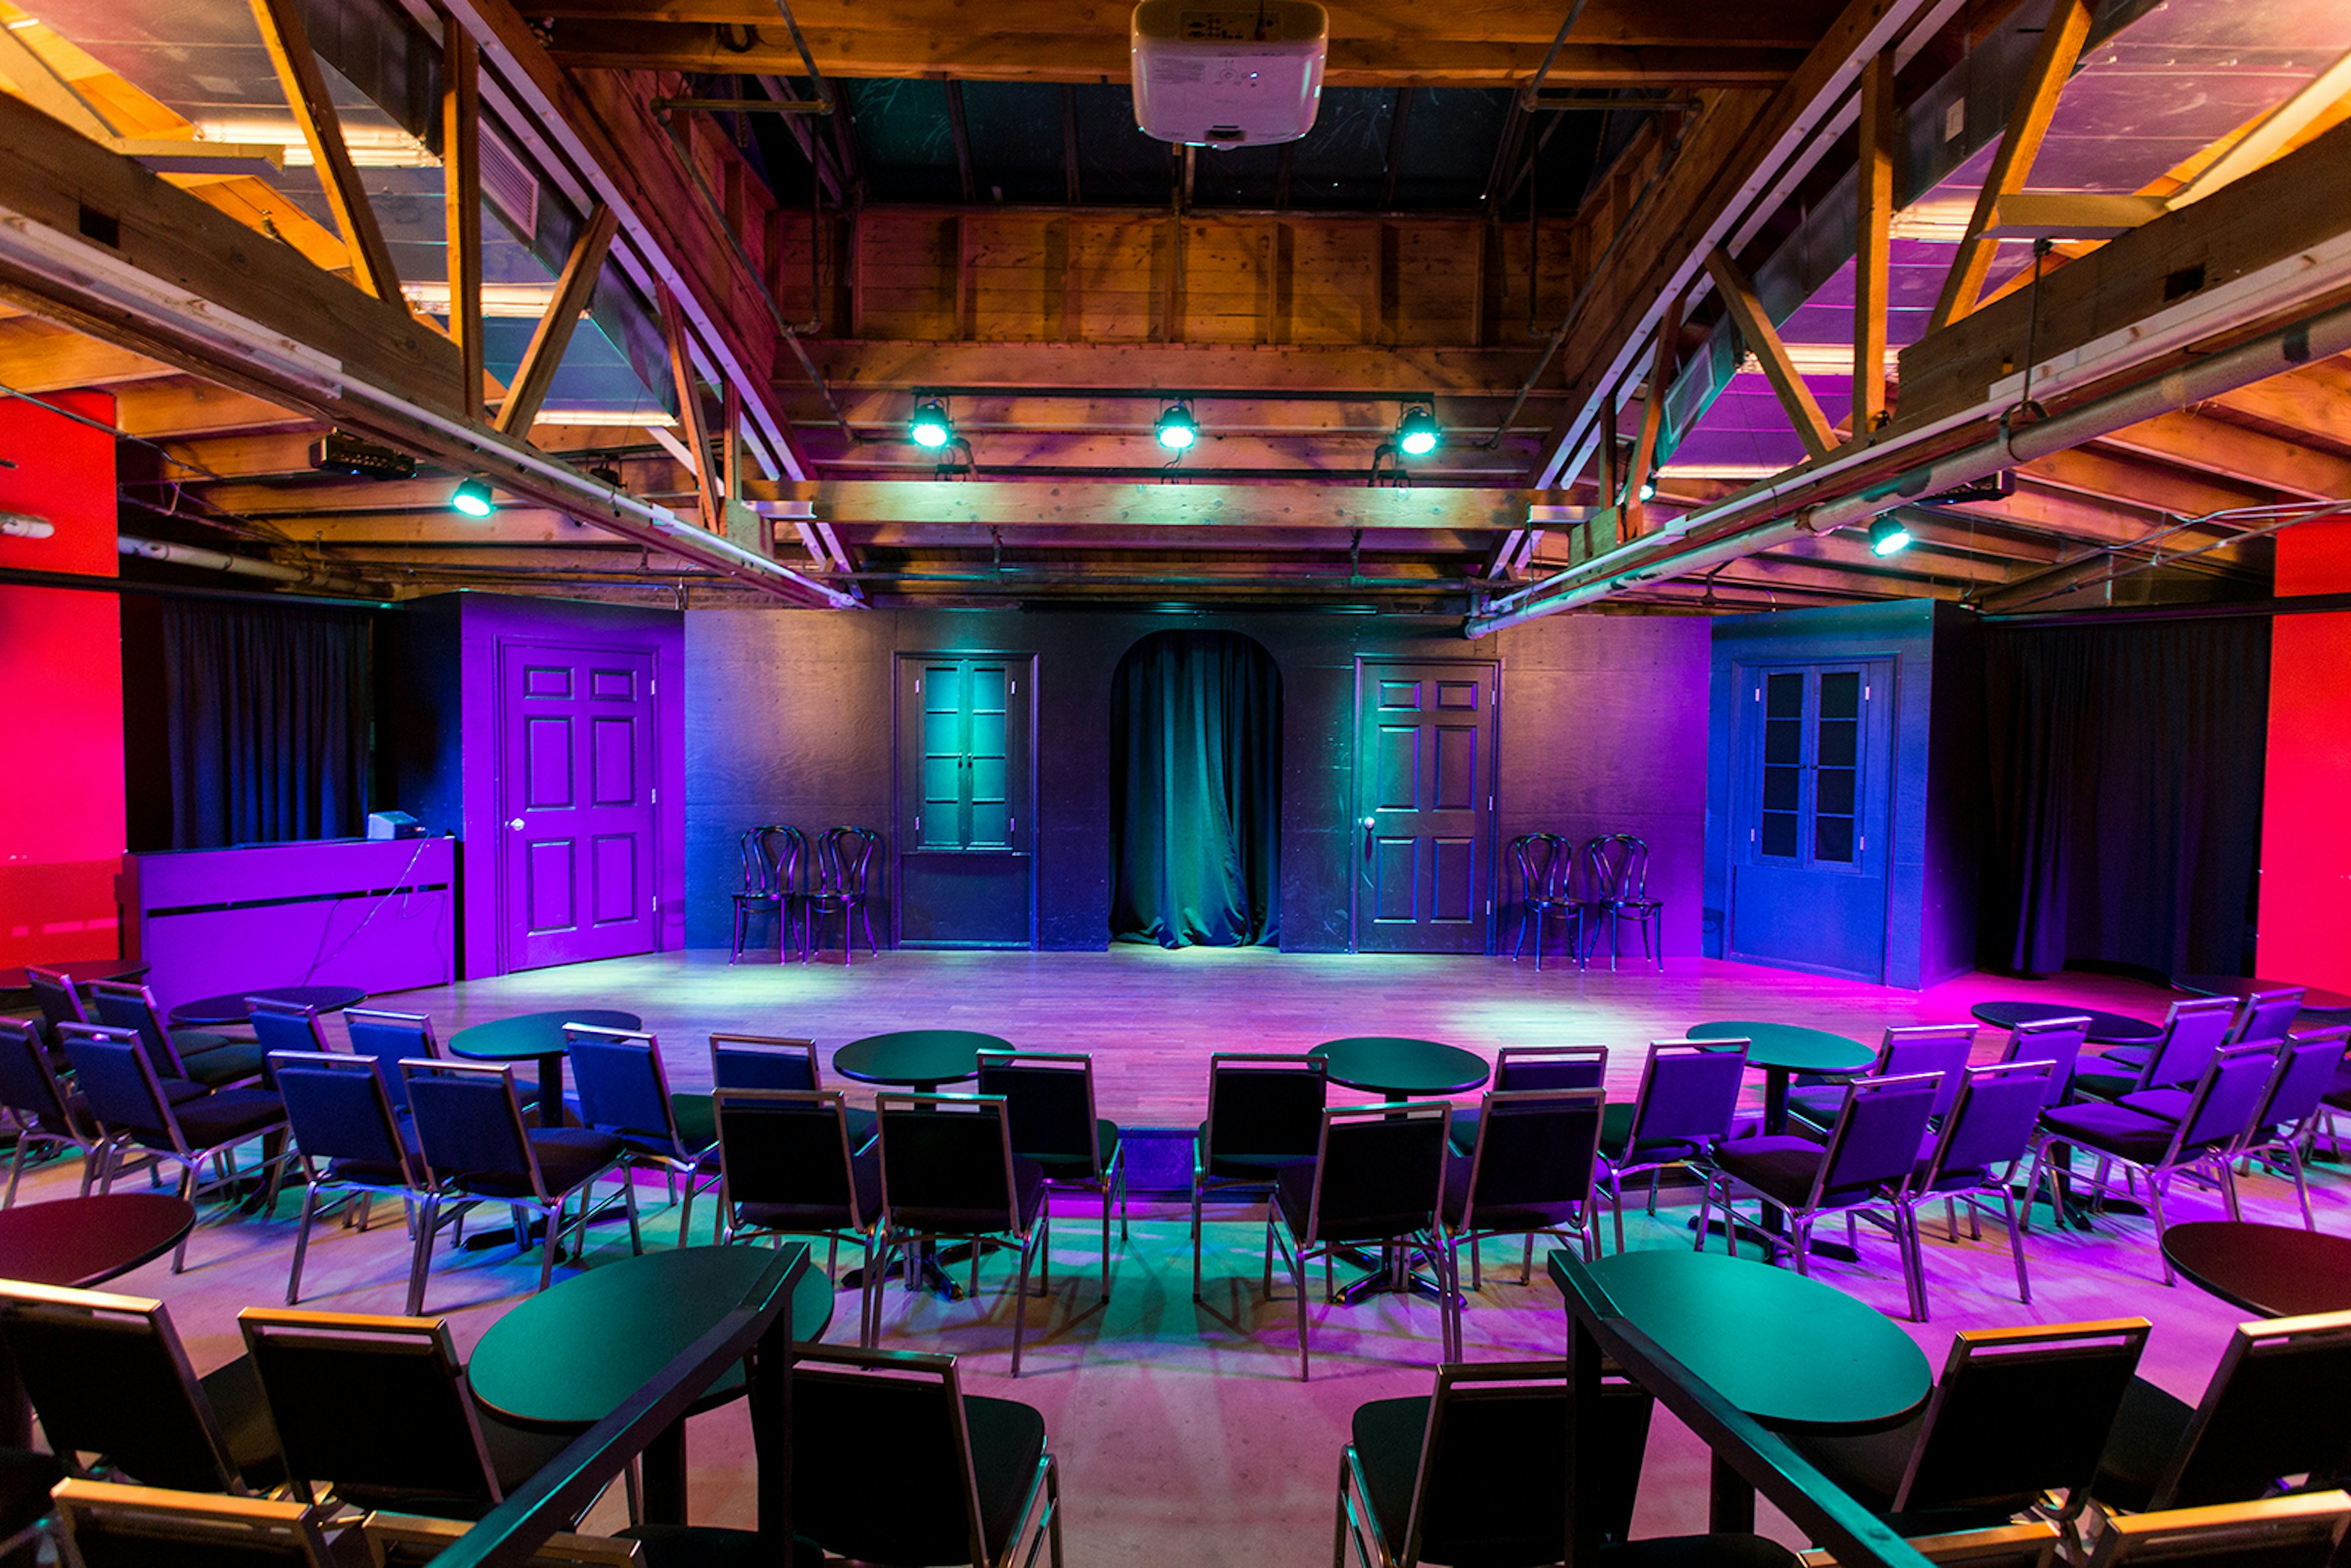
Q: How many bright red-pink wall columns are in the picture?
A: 2